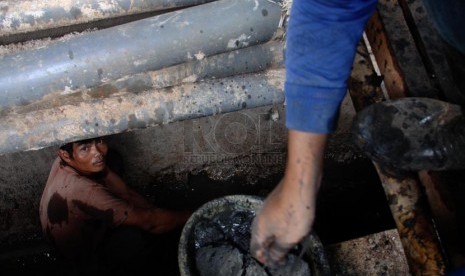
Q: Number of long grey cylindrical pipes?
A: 4